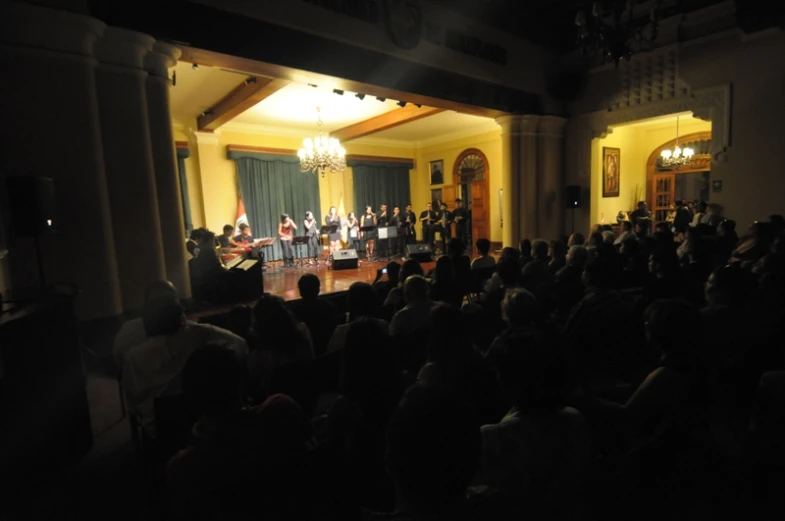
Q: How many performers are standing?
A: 11